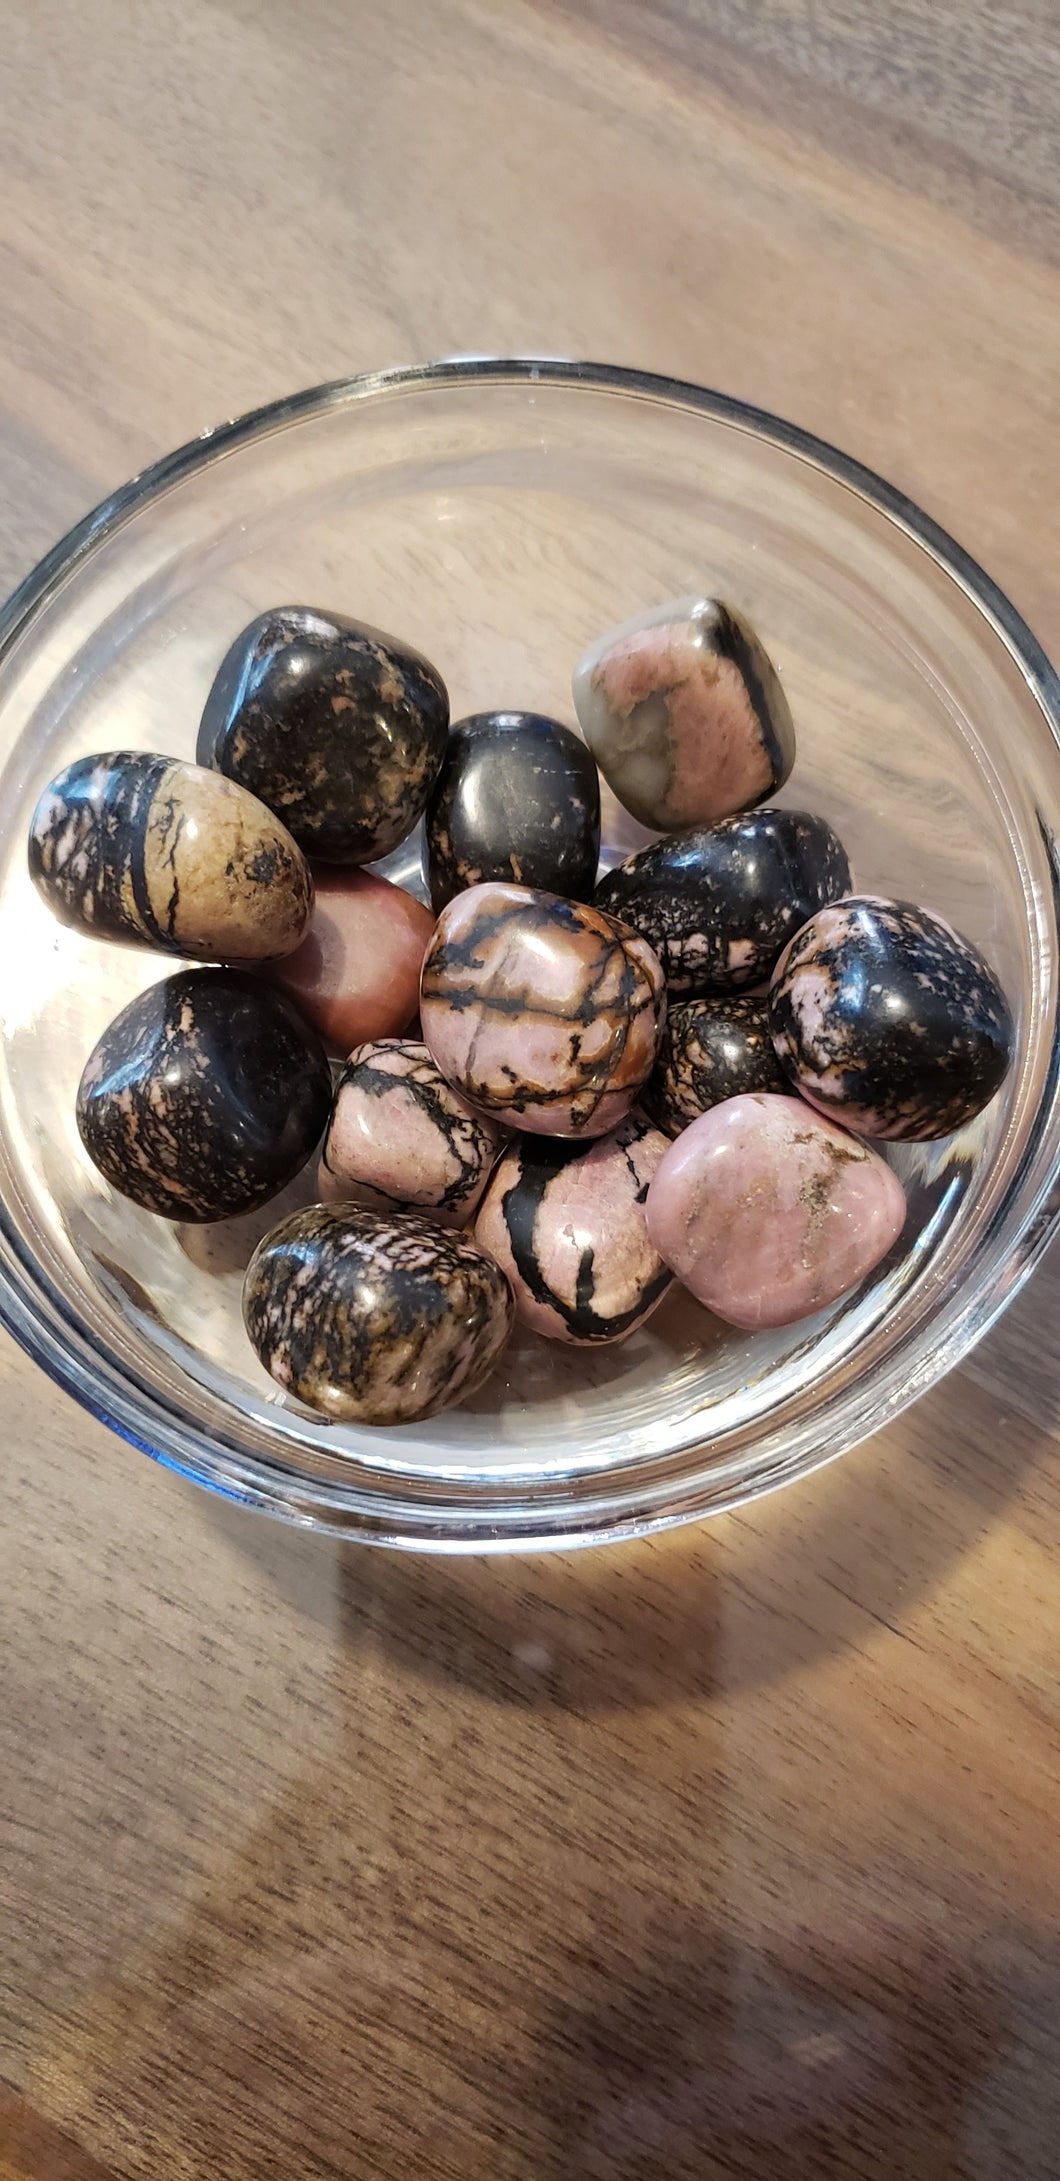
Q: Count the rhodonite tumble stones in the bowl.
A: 14